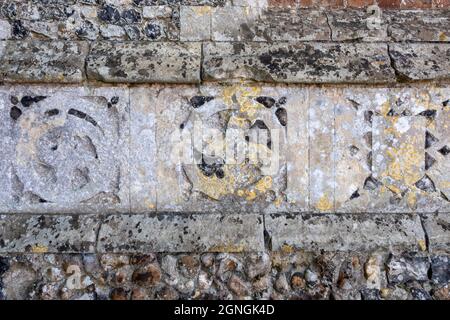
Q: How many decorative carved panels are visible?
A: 3